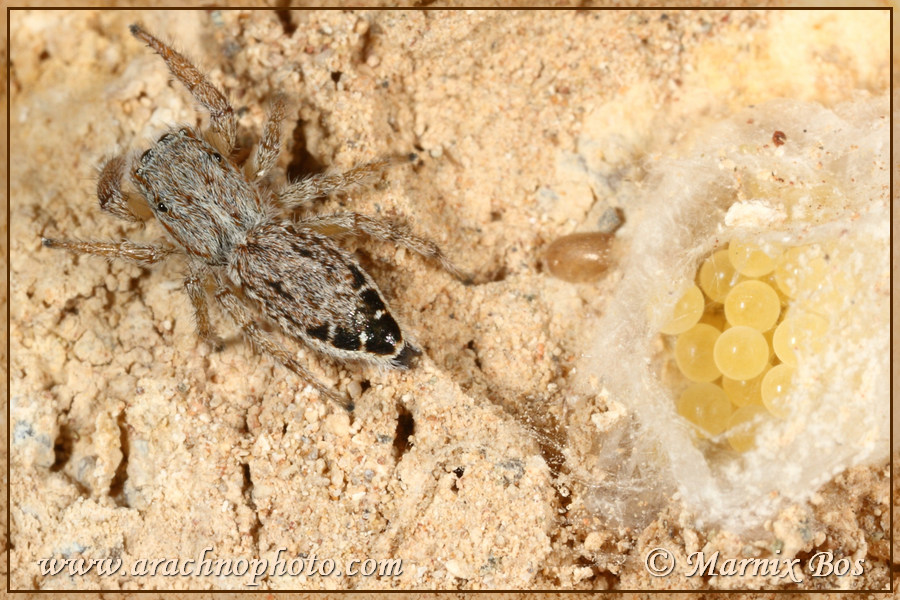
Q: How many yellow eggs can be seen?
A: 12